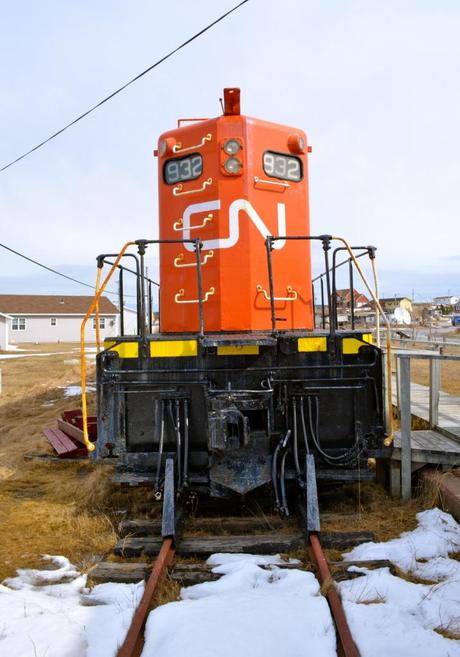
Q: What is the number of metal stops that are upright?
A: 2